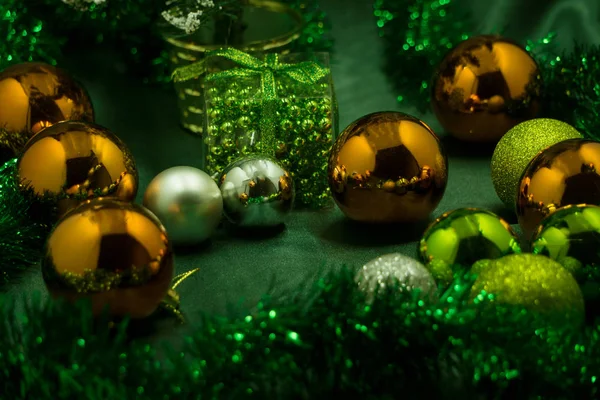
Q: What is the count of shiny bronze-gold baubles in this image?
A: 6